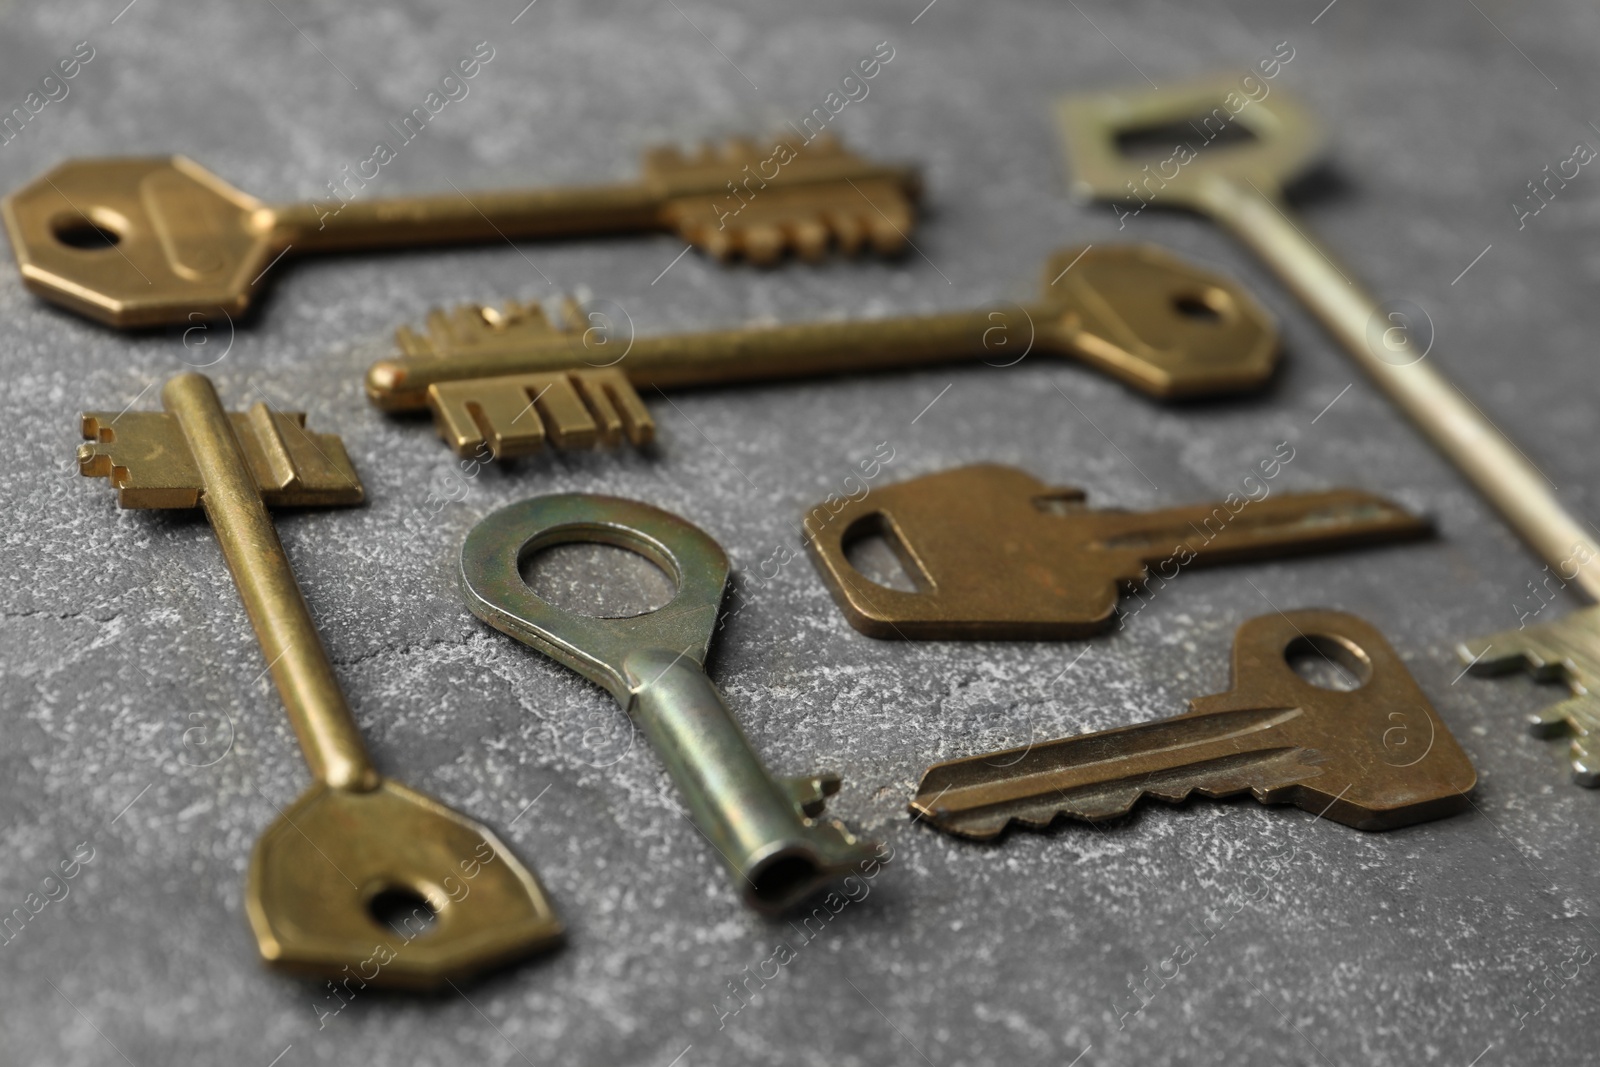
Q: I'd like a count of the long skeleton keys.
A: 4